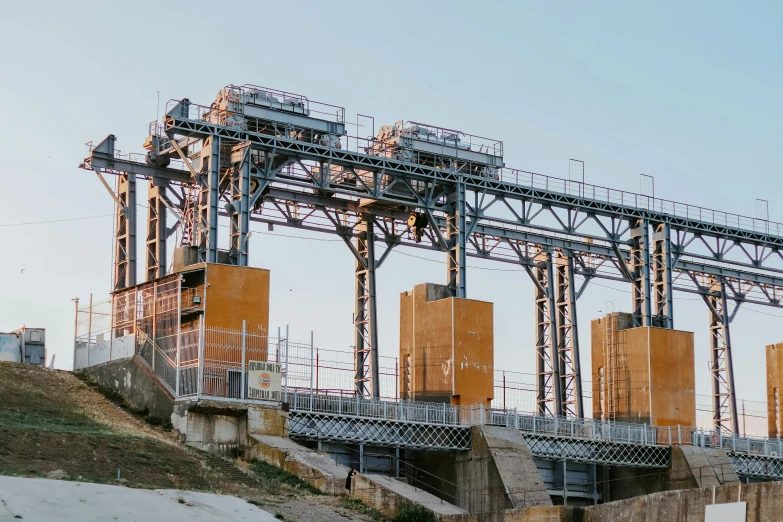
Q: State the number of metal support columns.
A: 11